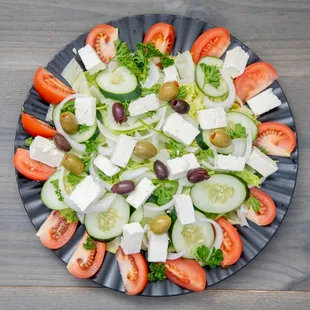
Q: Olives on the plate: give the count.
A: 12